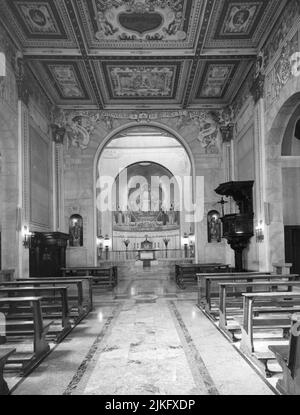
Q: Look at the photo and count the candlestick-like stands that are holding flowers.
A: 2